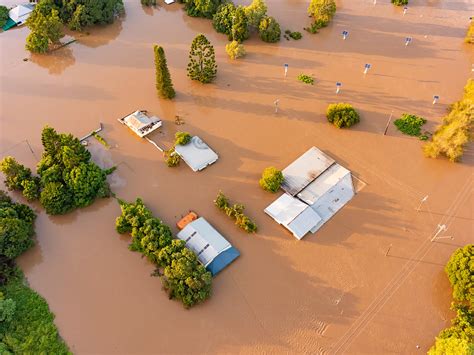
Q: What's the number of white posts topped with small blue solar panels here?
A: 7